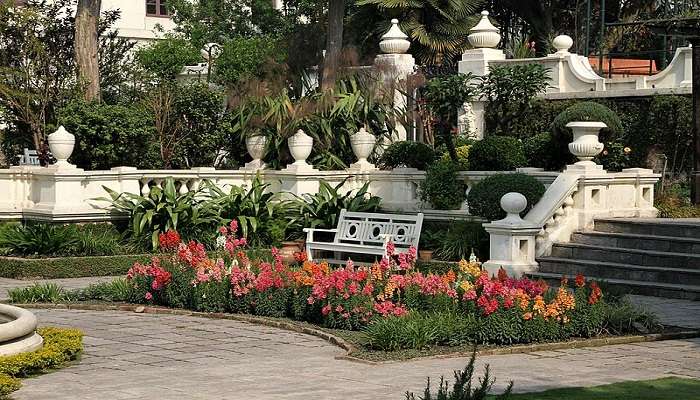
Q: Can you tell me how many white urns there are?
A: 7